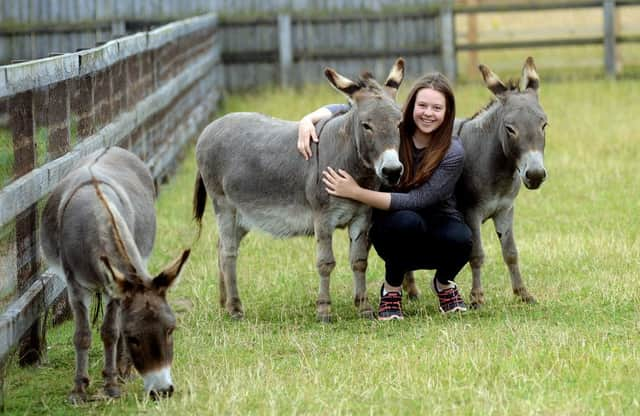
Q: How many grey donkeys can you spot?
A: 3